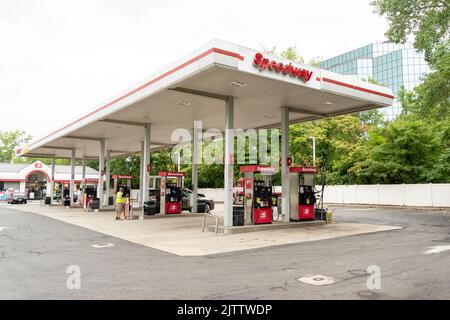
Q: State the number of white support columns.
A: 10